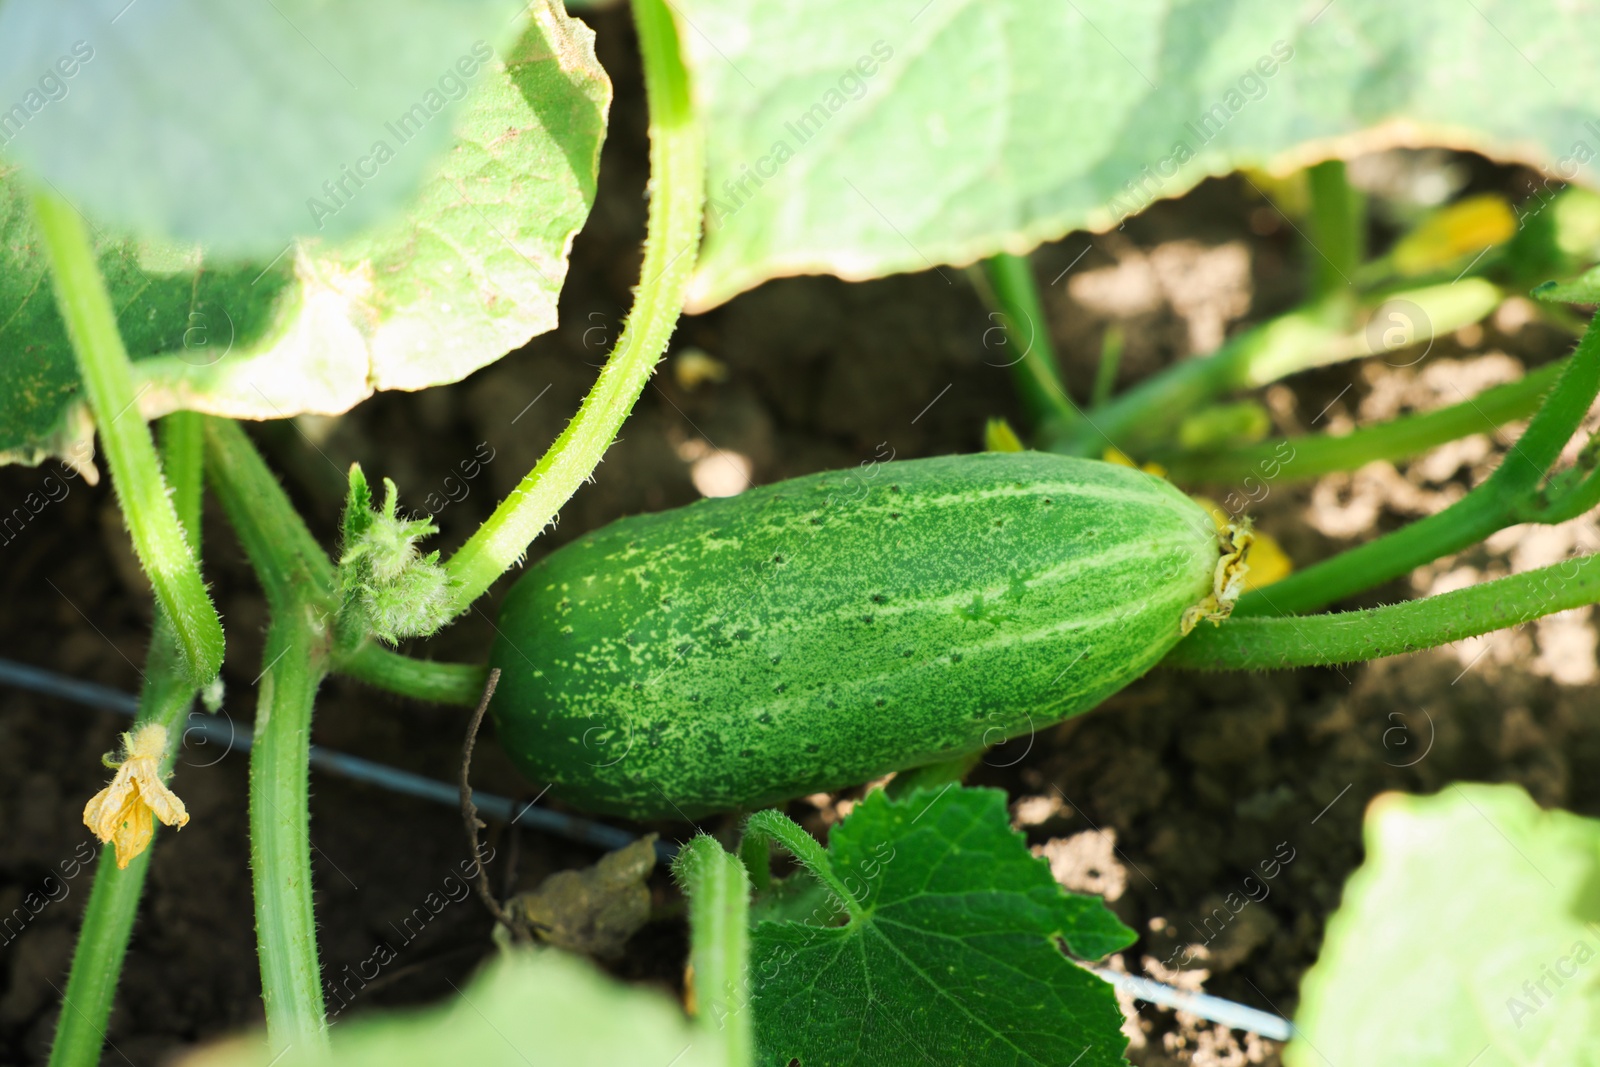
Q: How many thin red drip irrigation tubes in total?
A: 0